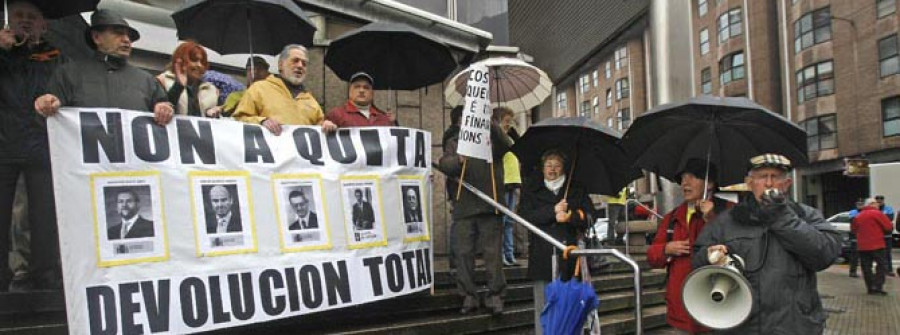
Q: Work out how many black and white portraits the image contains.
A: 5